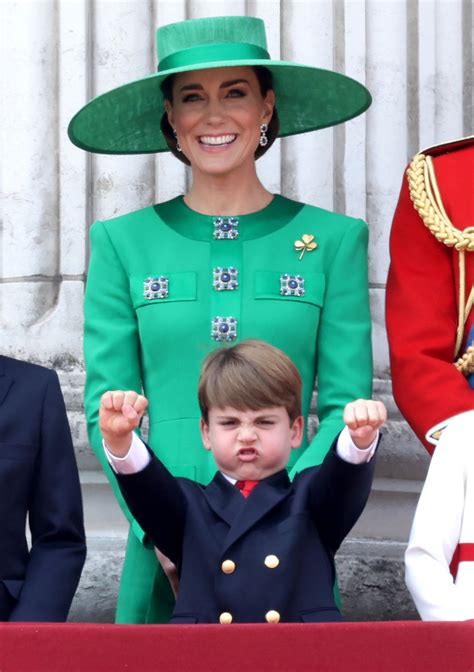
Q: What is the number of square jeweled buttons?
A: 5